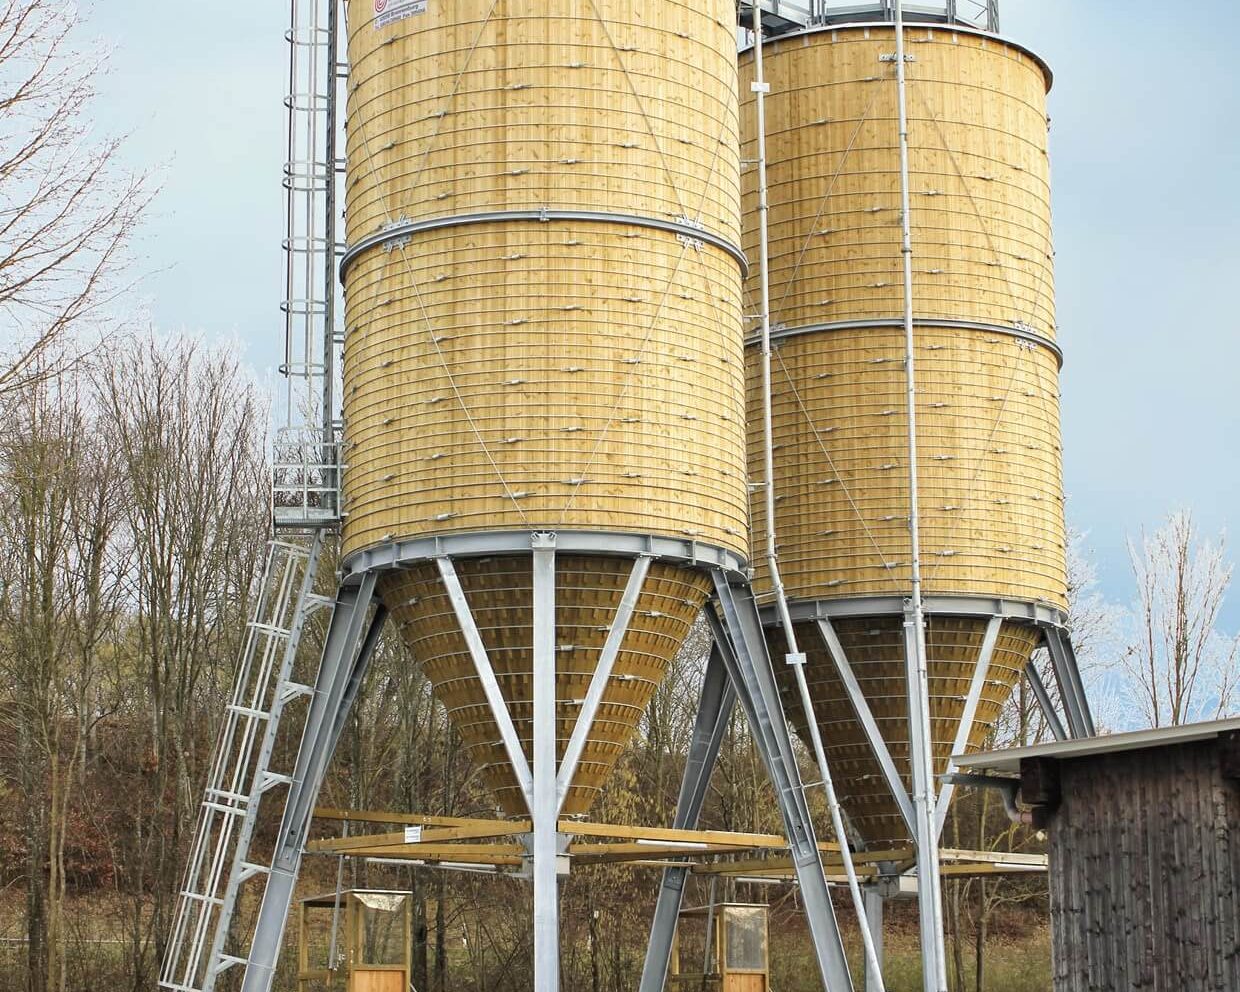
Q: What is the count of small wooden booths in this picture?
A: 2